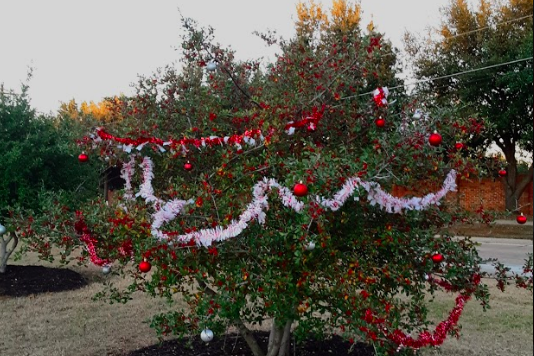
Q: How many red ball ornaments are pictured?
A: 10